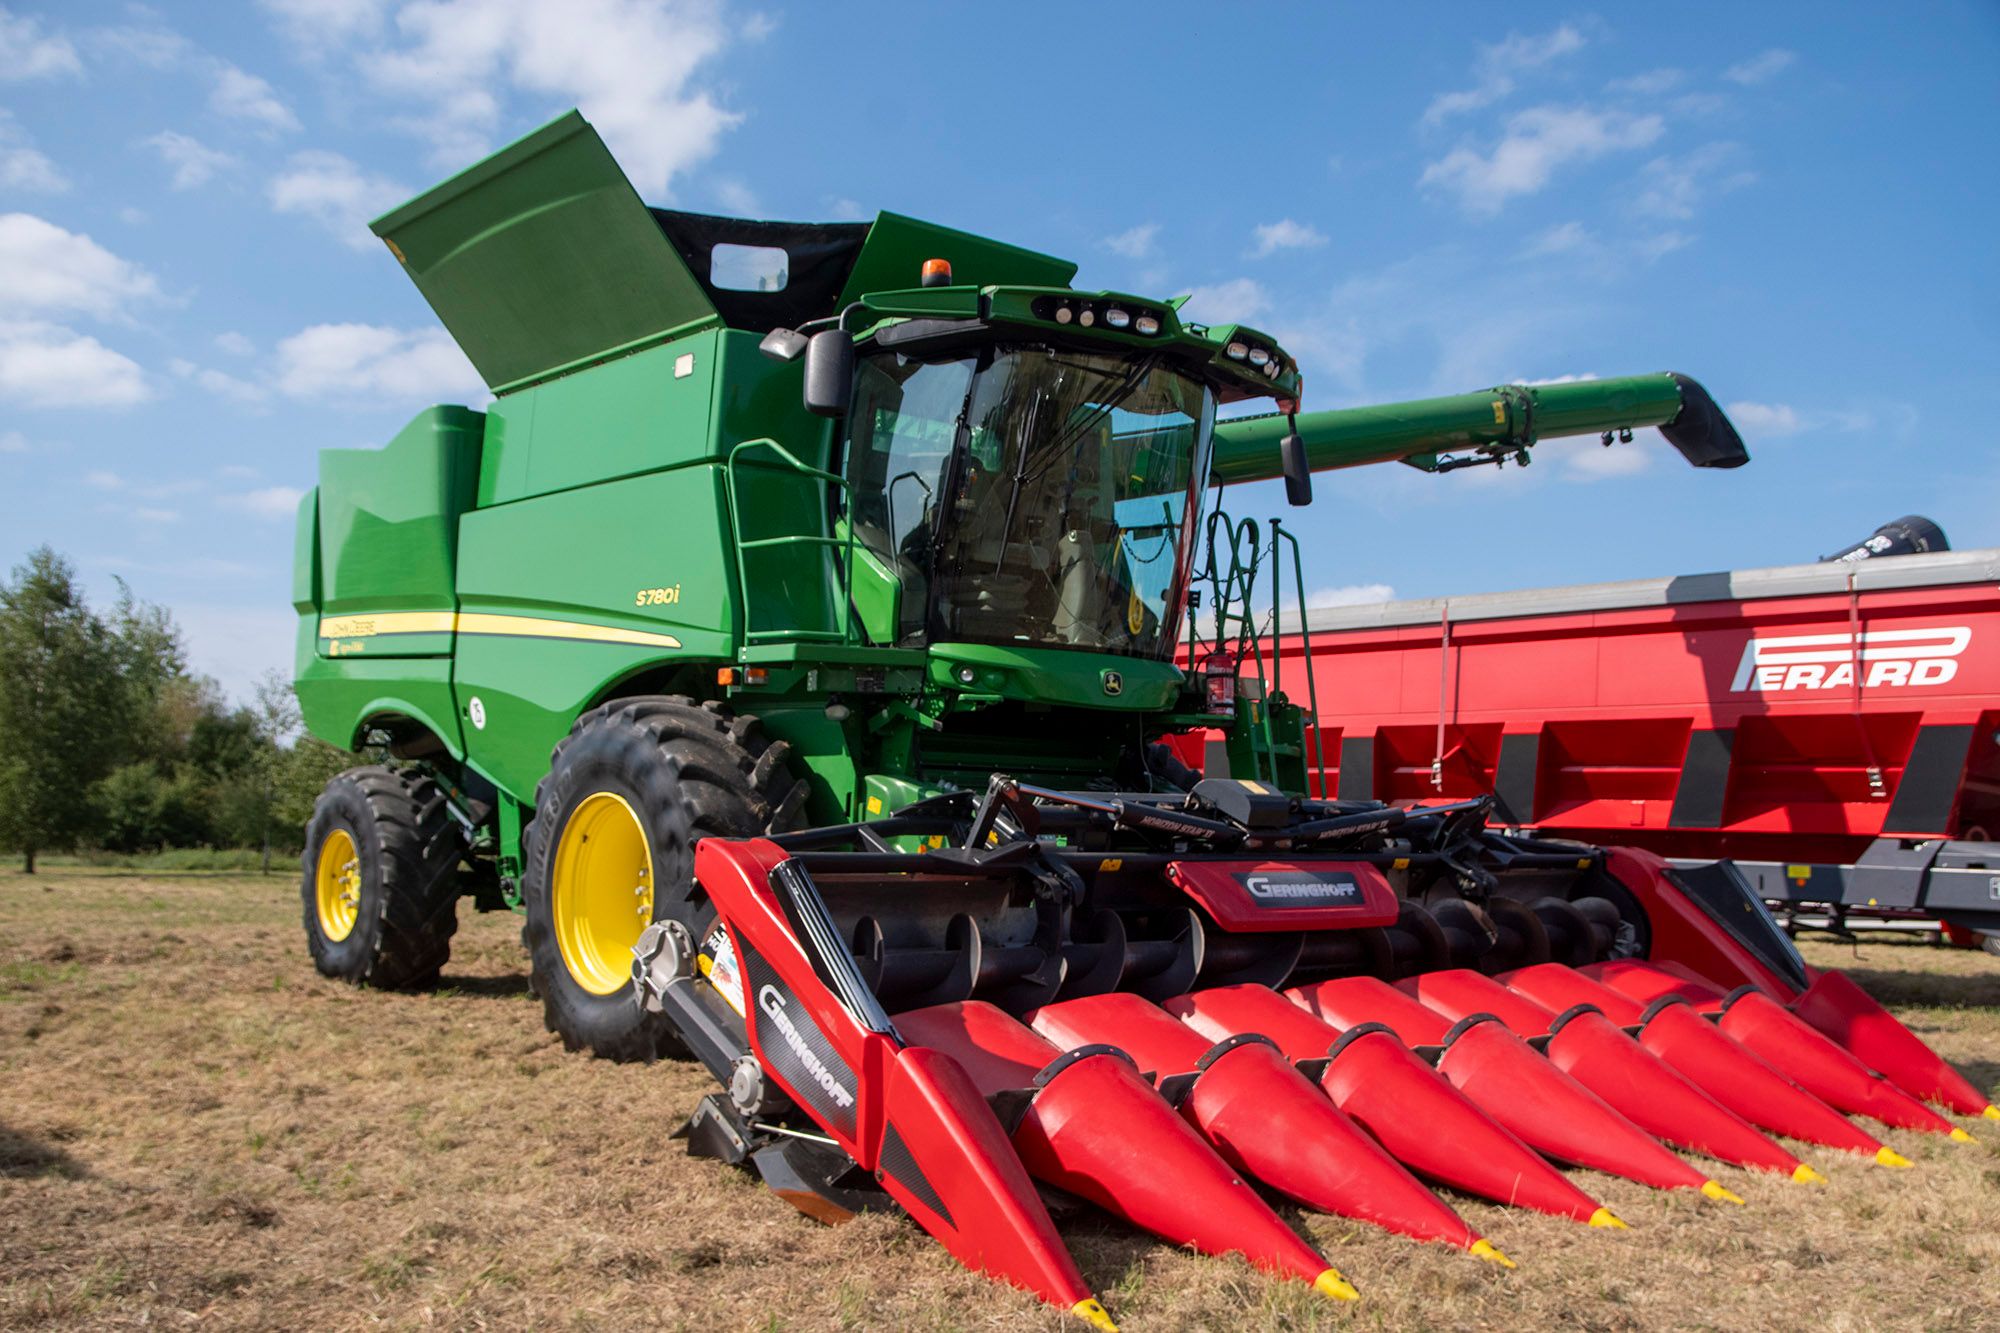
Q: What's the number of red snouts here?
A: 9